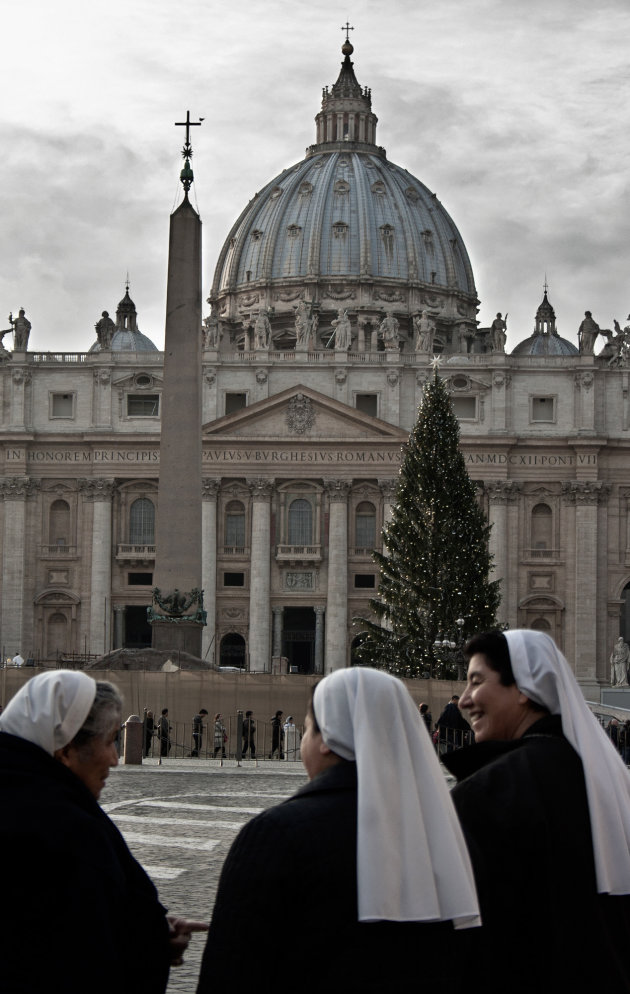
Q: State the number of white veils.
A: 3